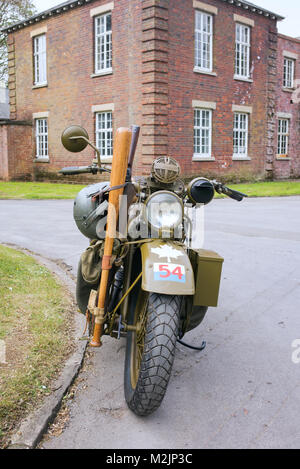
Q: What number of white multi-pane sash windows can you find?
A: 10